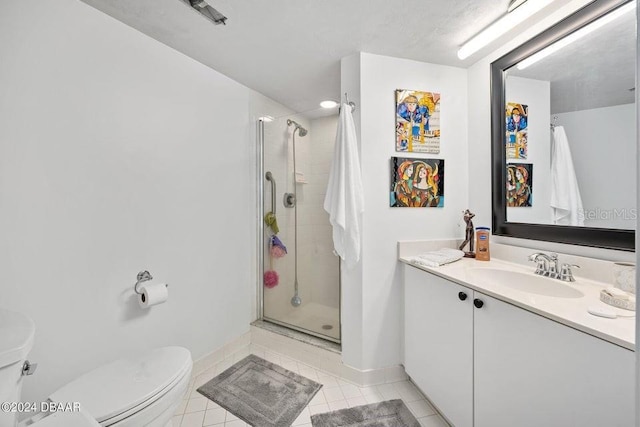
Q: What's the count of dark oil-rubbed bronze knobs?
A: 2